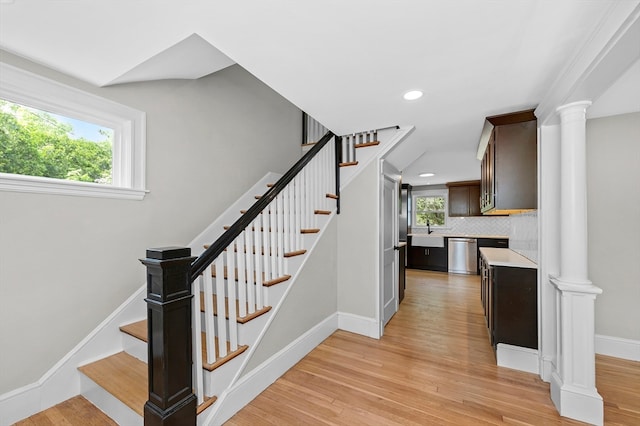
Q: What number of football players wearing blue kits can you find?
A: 0